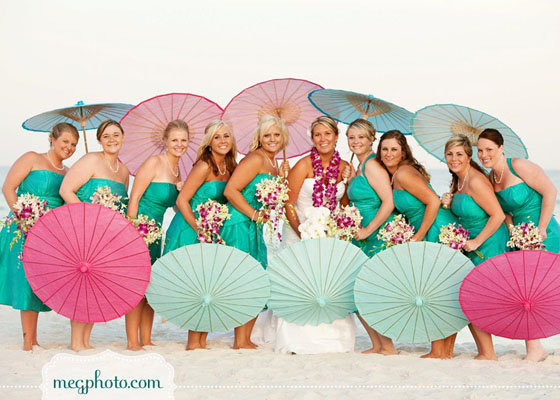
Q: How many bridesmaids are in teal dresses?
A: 9